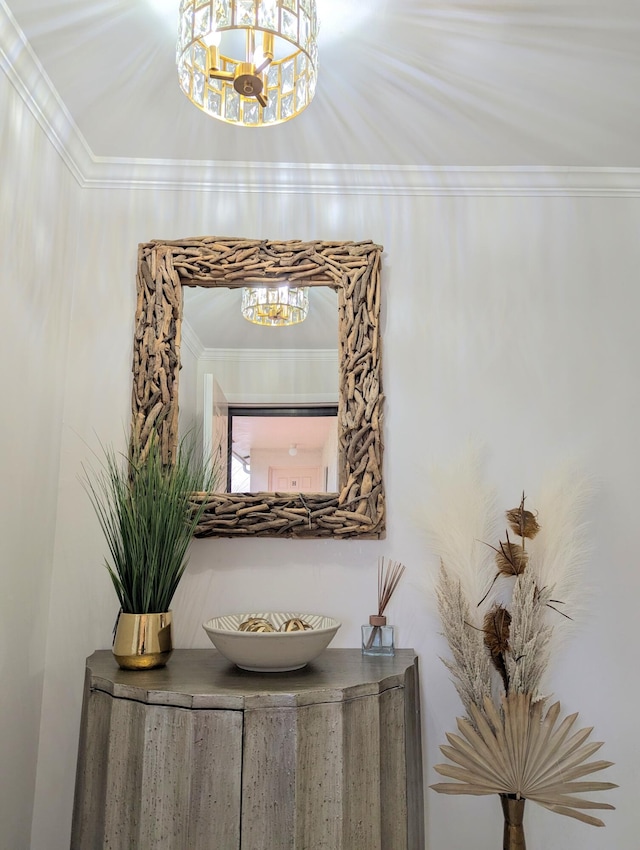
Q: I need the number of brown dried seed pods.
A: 3